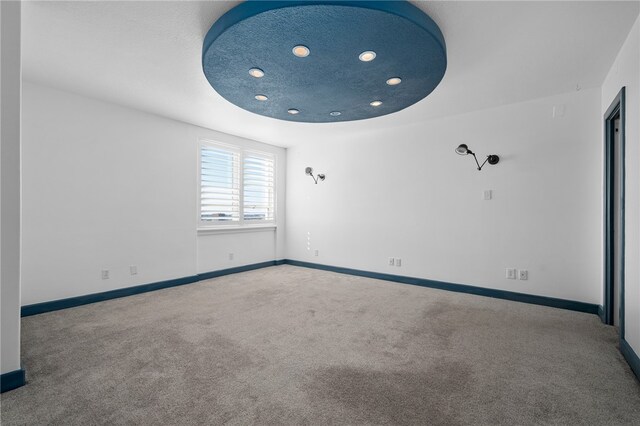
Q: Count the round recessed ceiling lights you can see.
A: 8